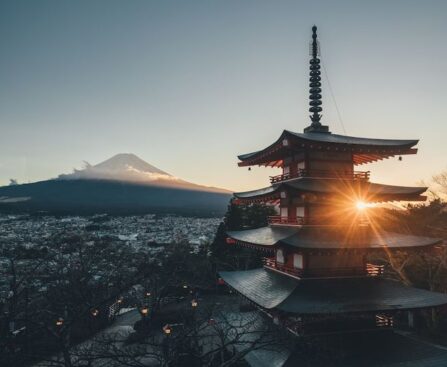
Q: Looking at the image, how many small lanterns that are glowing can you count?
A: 8